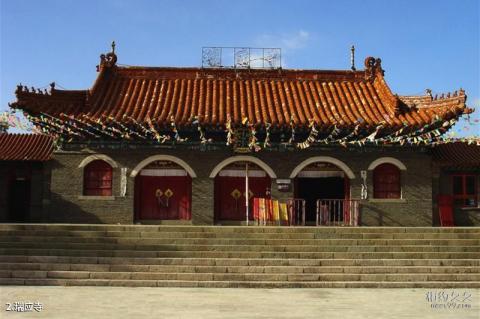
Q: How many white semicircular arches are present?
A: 5